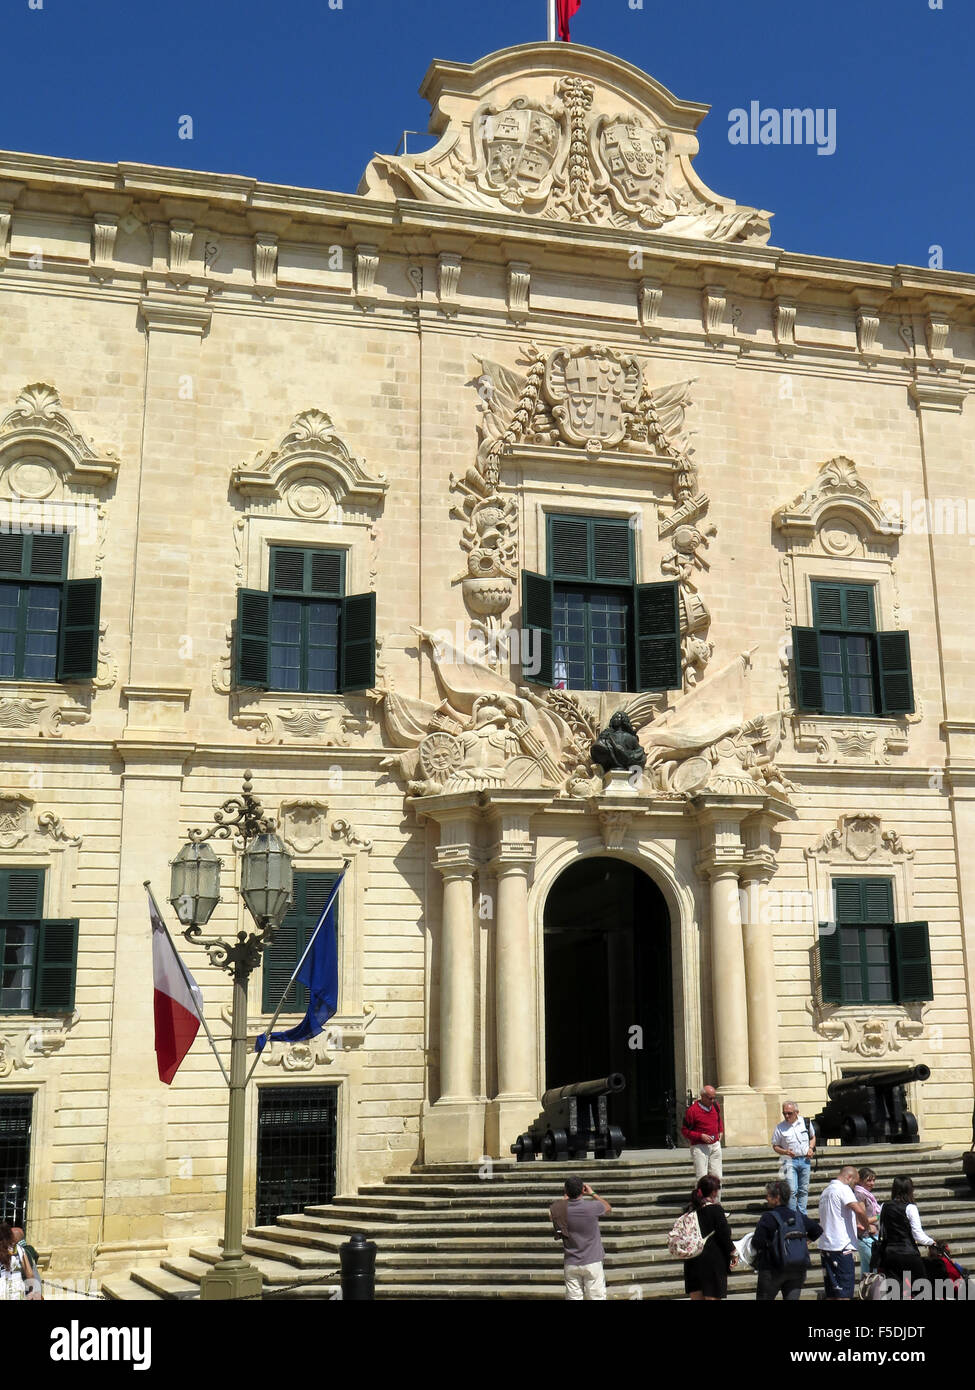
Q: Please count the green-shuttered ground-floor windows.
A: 3